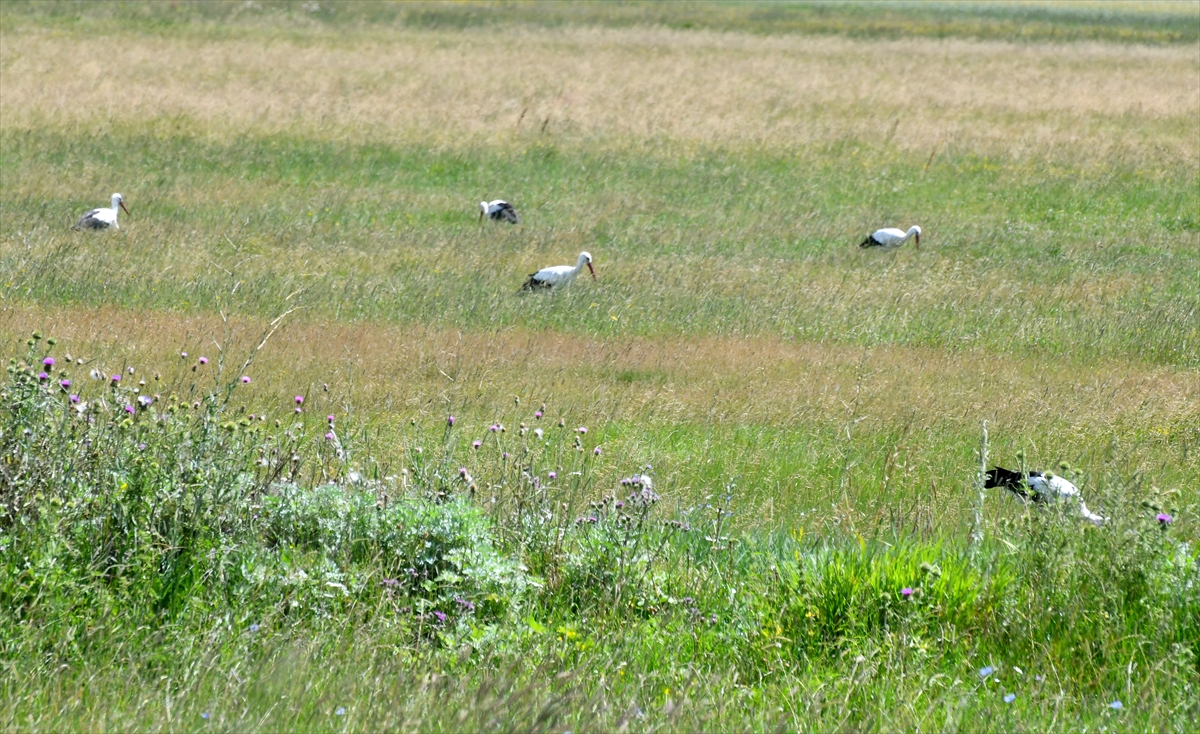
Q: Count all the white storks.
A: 5